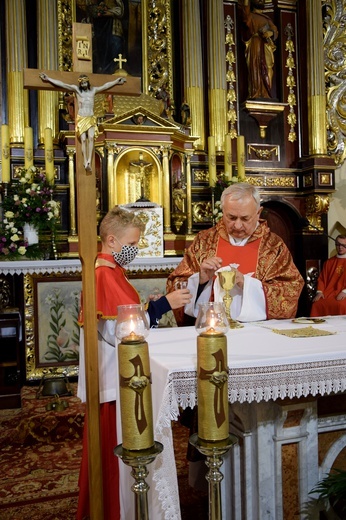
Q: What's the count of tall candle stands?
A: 2